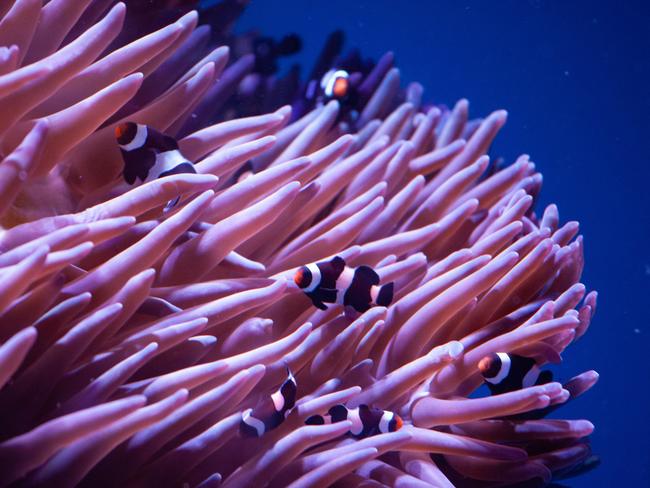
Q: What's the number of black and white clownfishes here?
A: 6